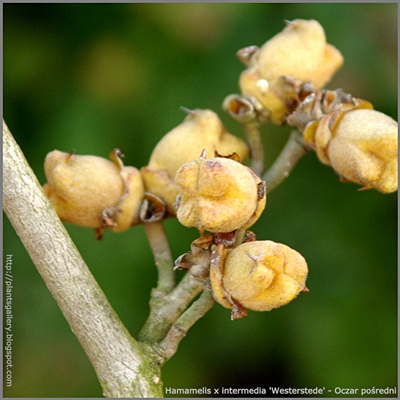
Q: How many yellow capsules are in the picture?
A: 6